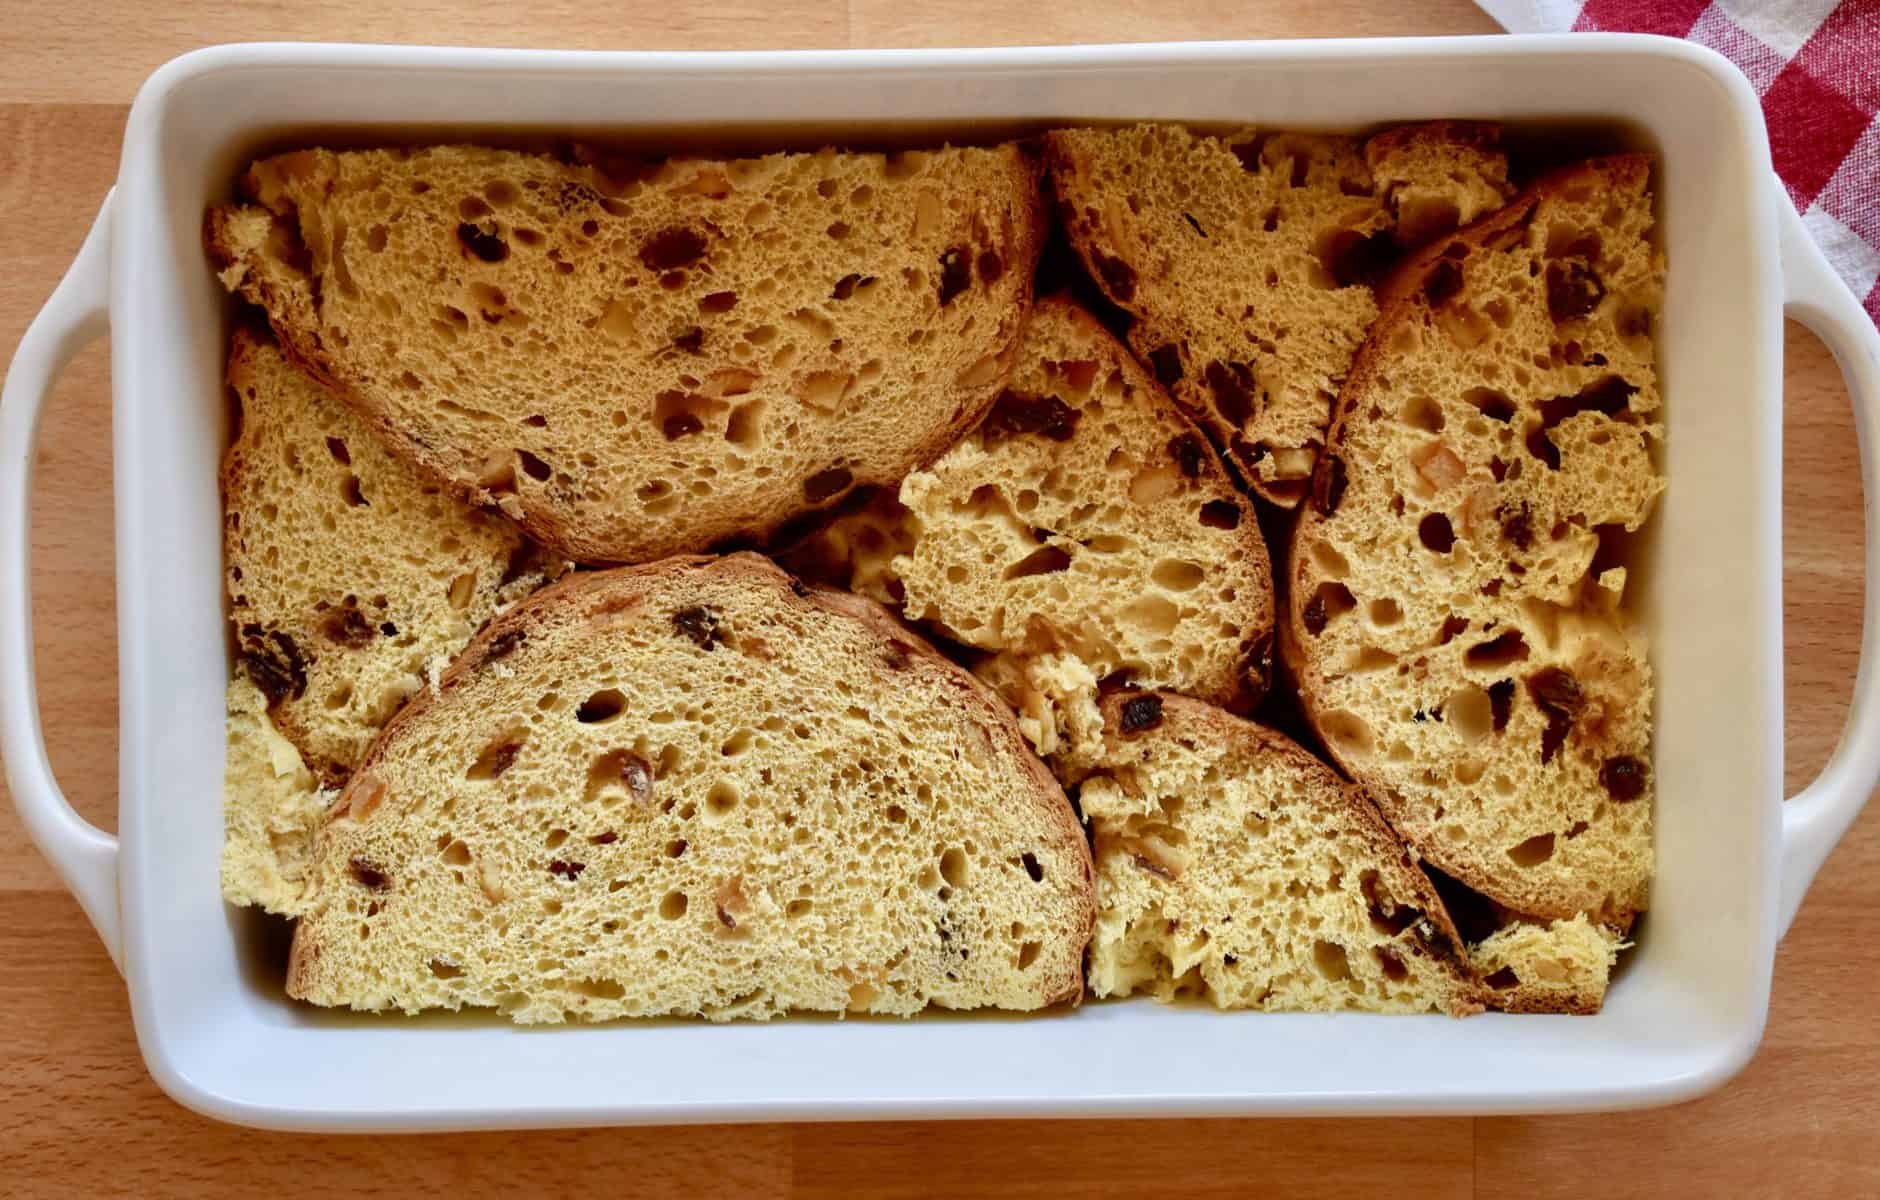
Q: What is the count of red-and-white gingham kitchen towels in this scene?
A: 1